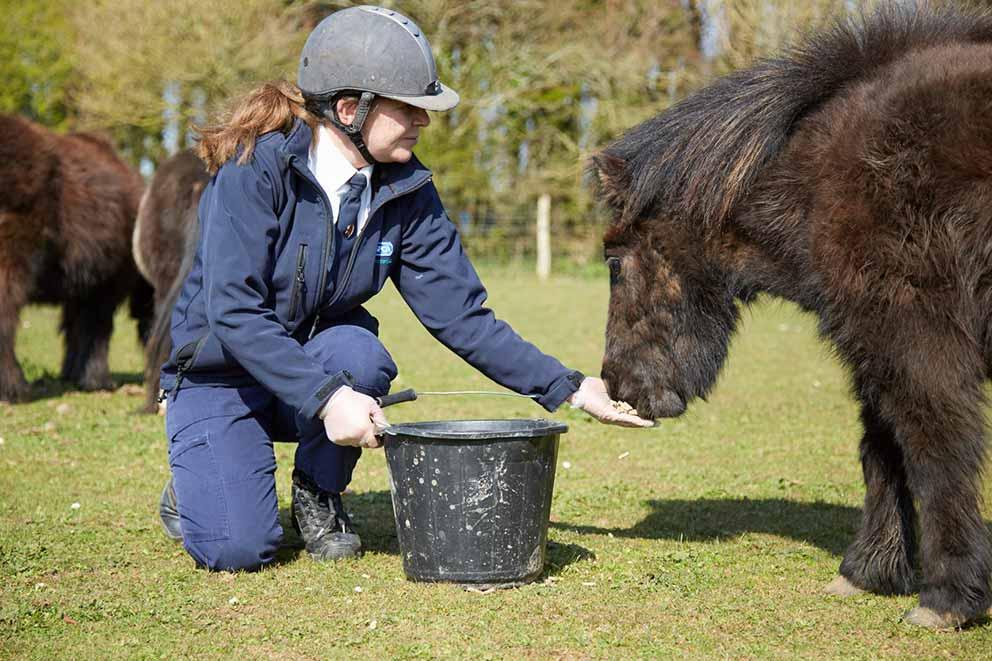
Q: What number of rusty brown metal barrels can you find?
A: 0